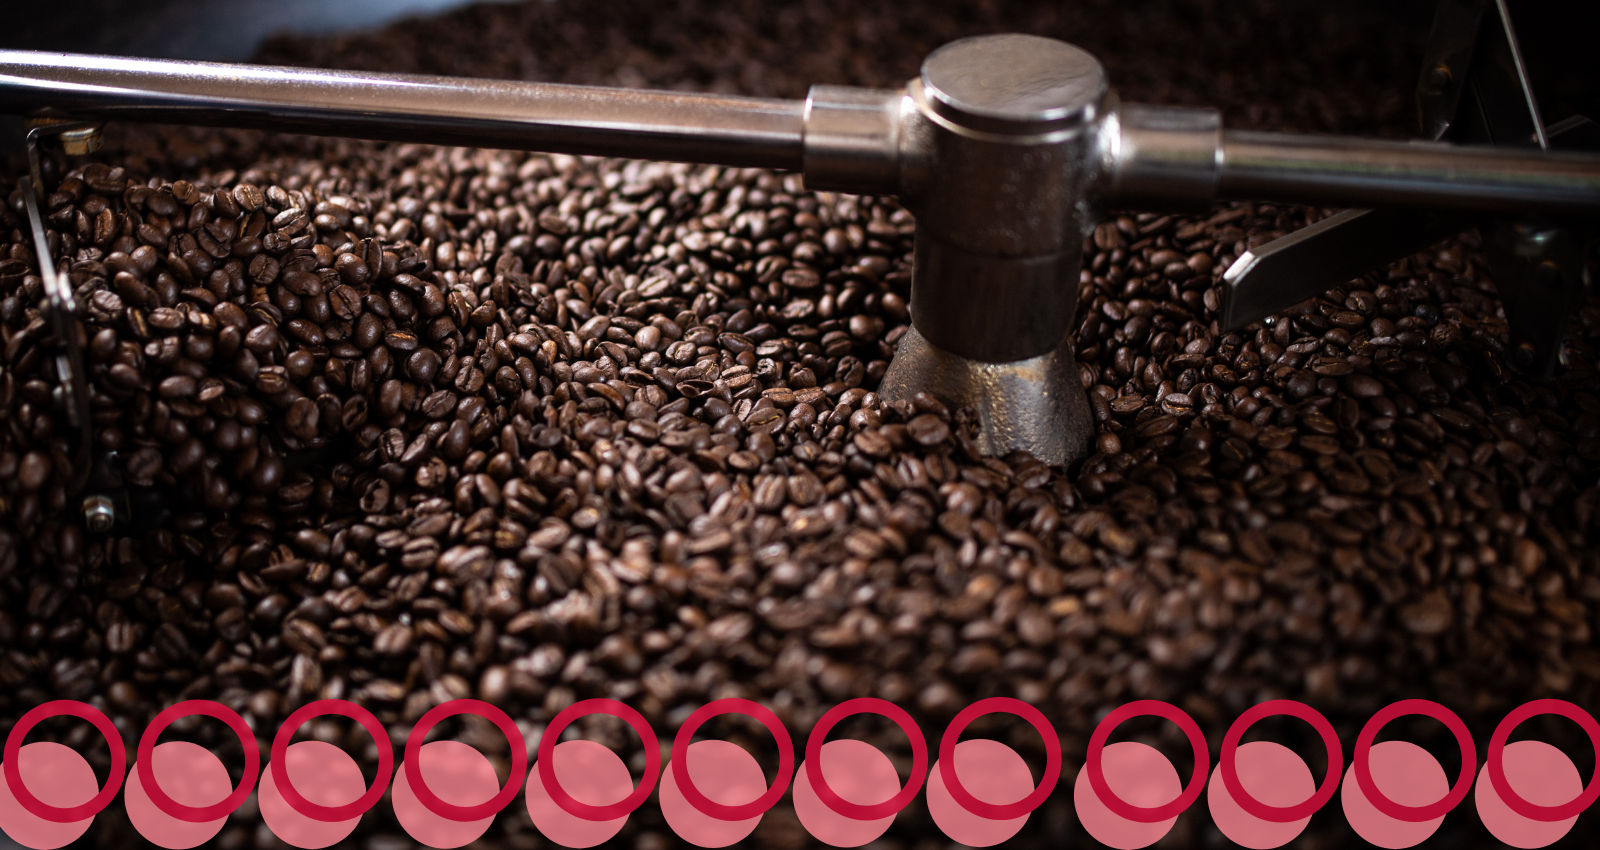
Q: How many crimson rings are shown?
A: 12